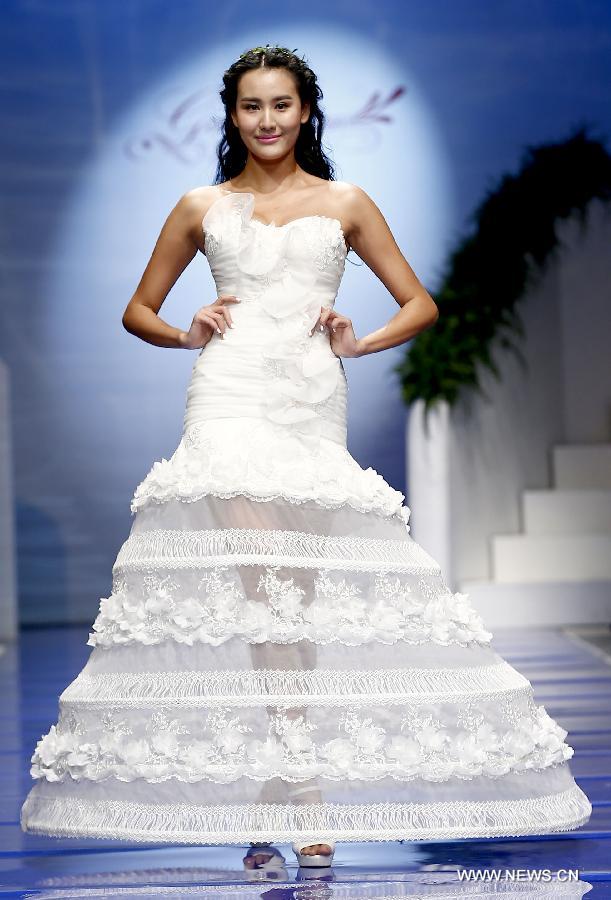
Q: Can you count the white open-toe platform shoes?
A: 2